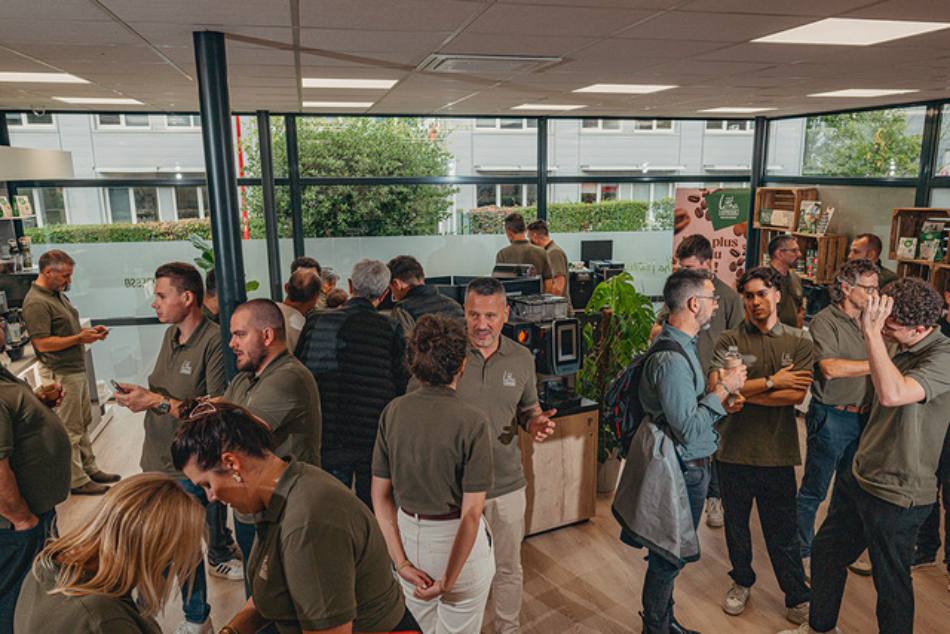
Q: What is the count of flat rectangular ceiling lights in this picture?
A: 9